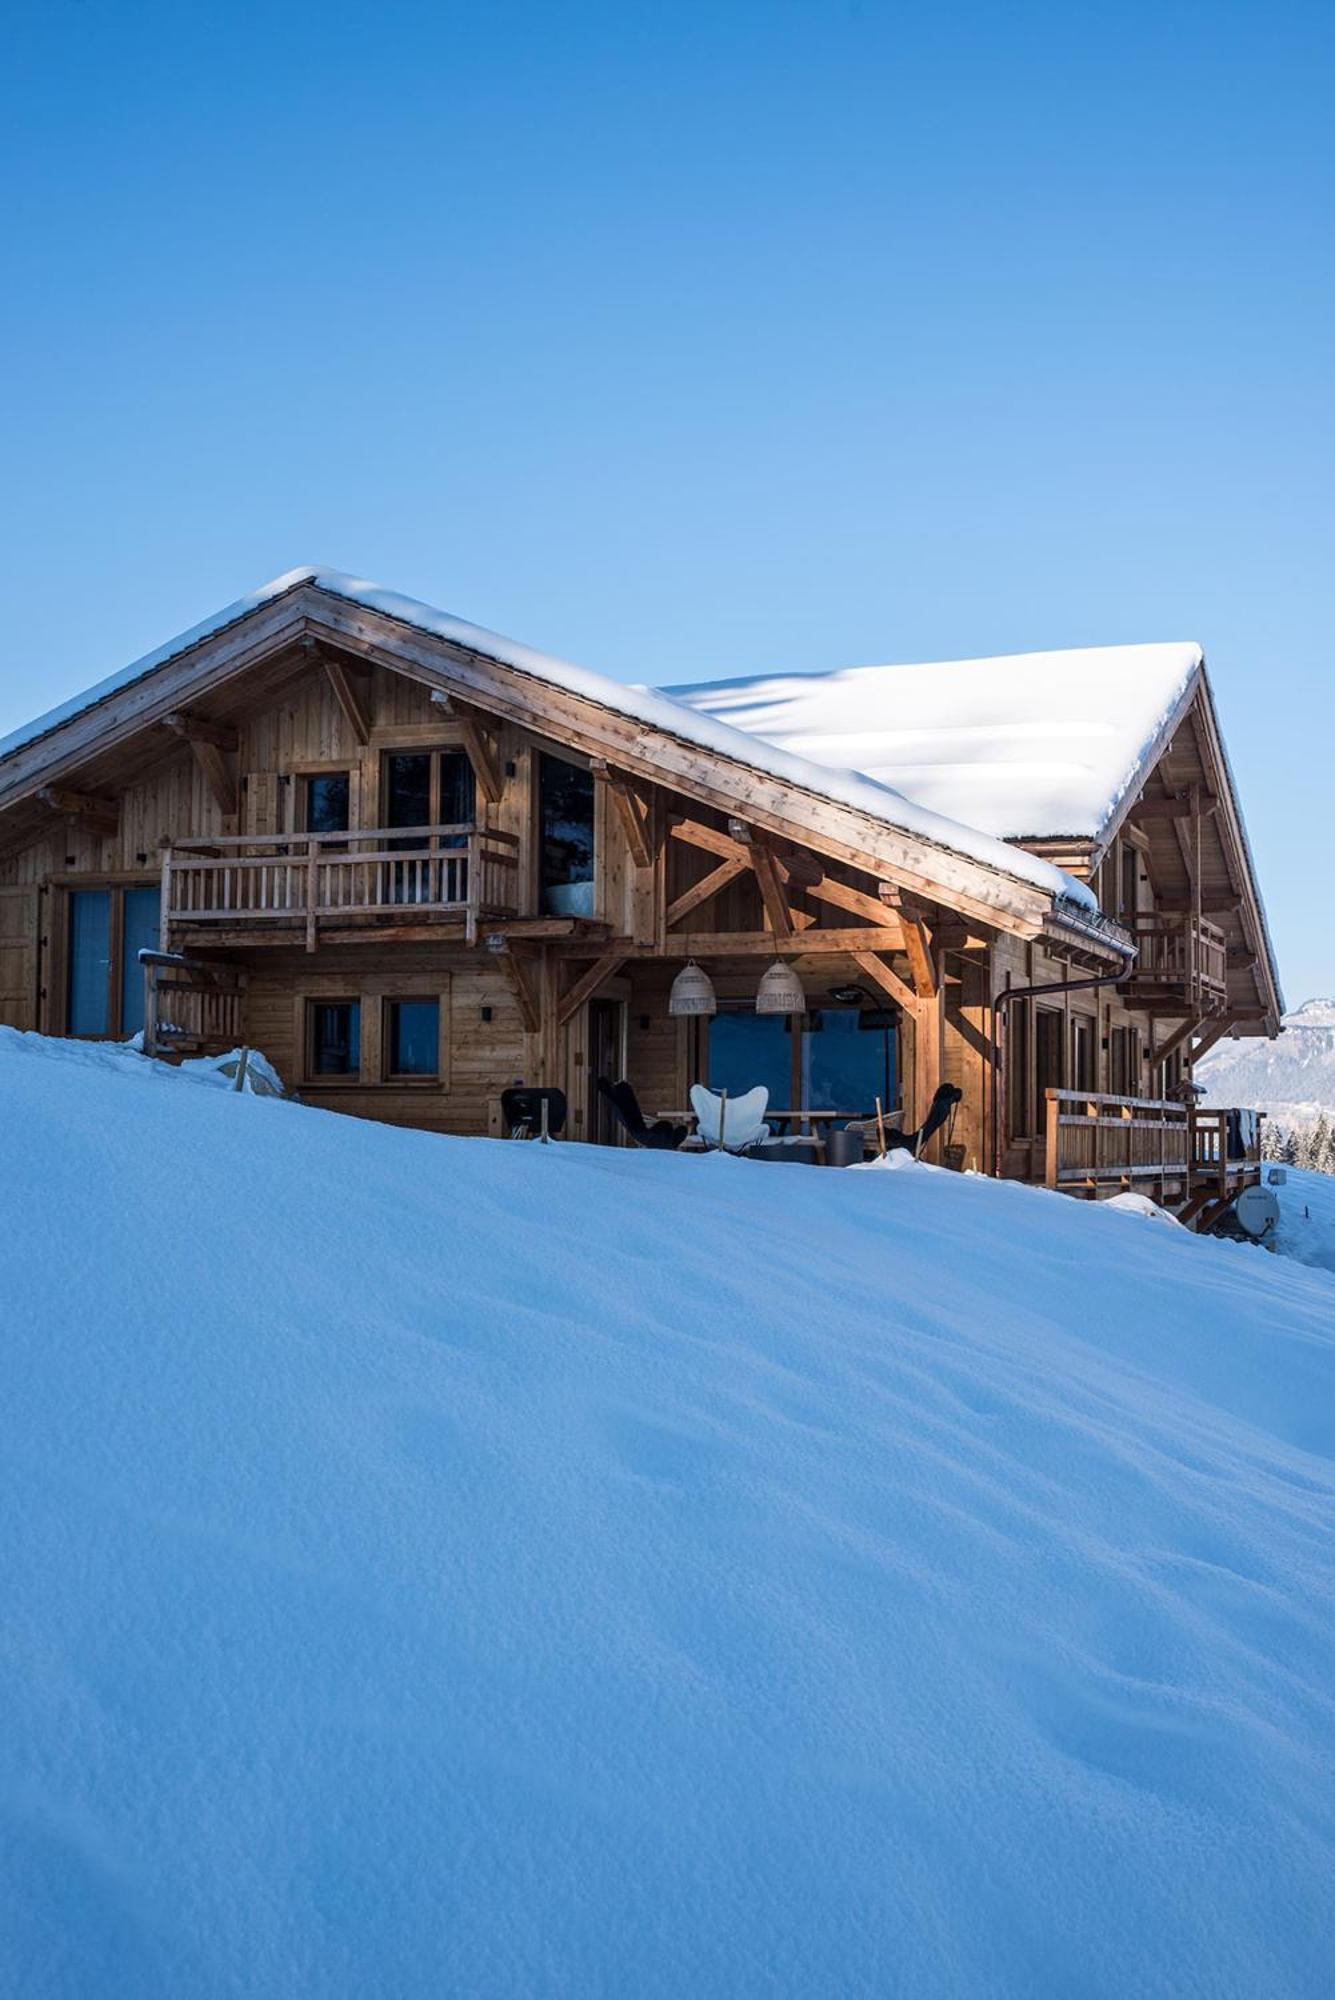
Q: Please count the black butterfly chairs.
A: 2